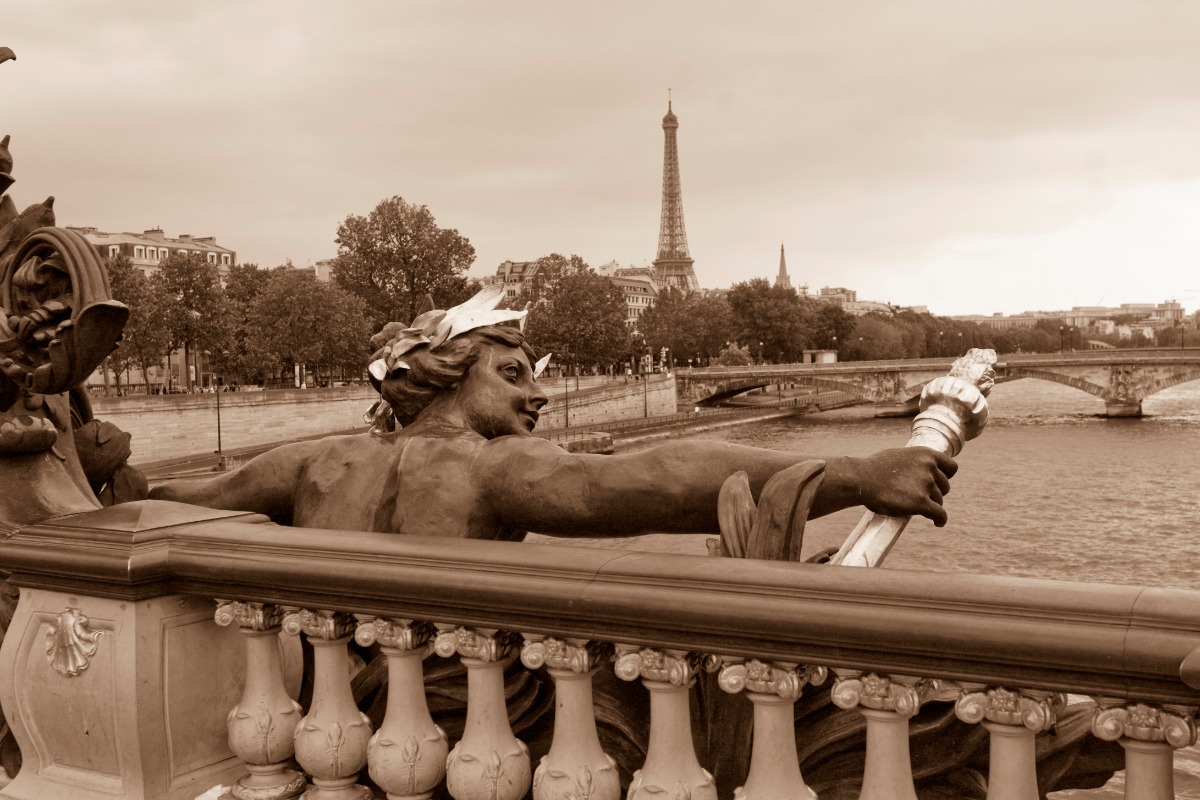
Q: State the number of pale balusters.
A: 10